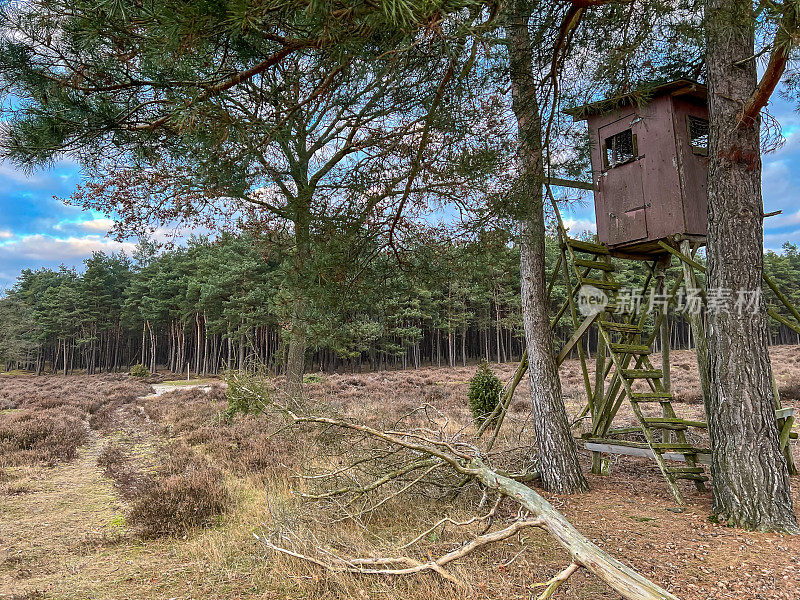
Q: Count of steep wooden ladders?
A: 1